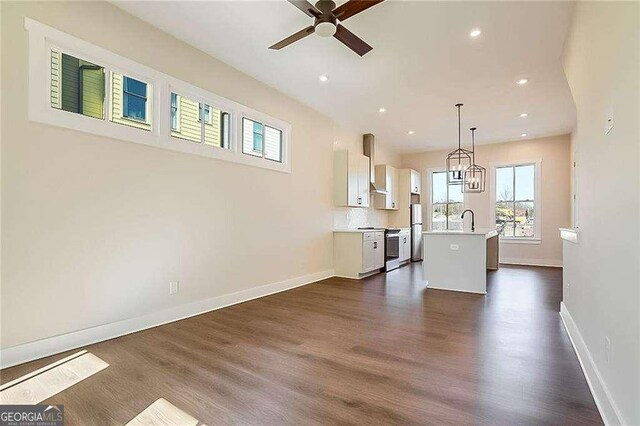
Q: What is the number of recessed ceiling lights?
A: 7